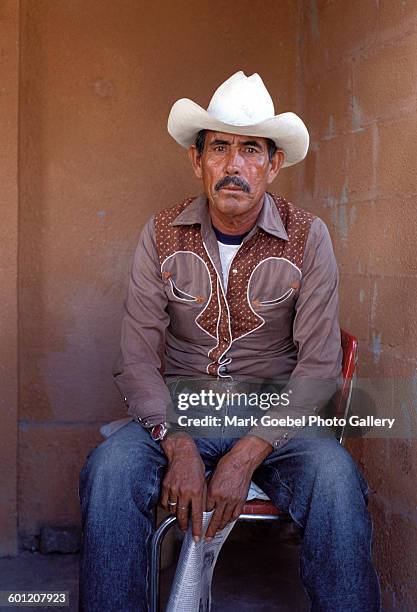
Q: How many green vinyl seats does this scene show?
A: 0